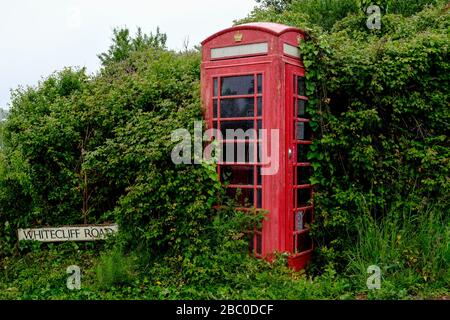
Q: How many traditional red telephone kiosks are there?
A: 1